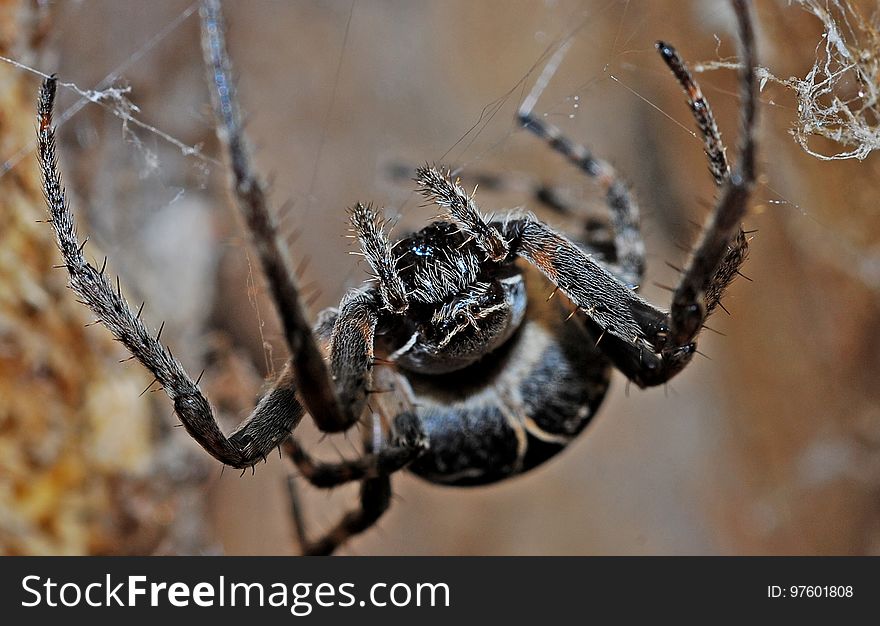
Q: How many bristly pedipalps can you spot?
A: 2